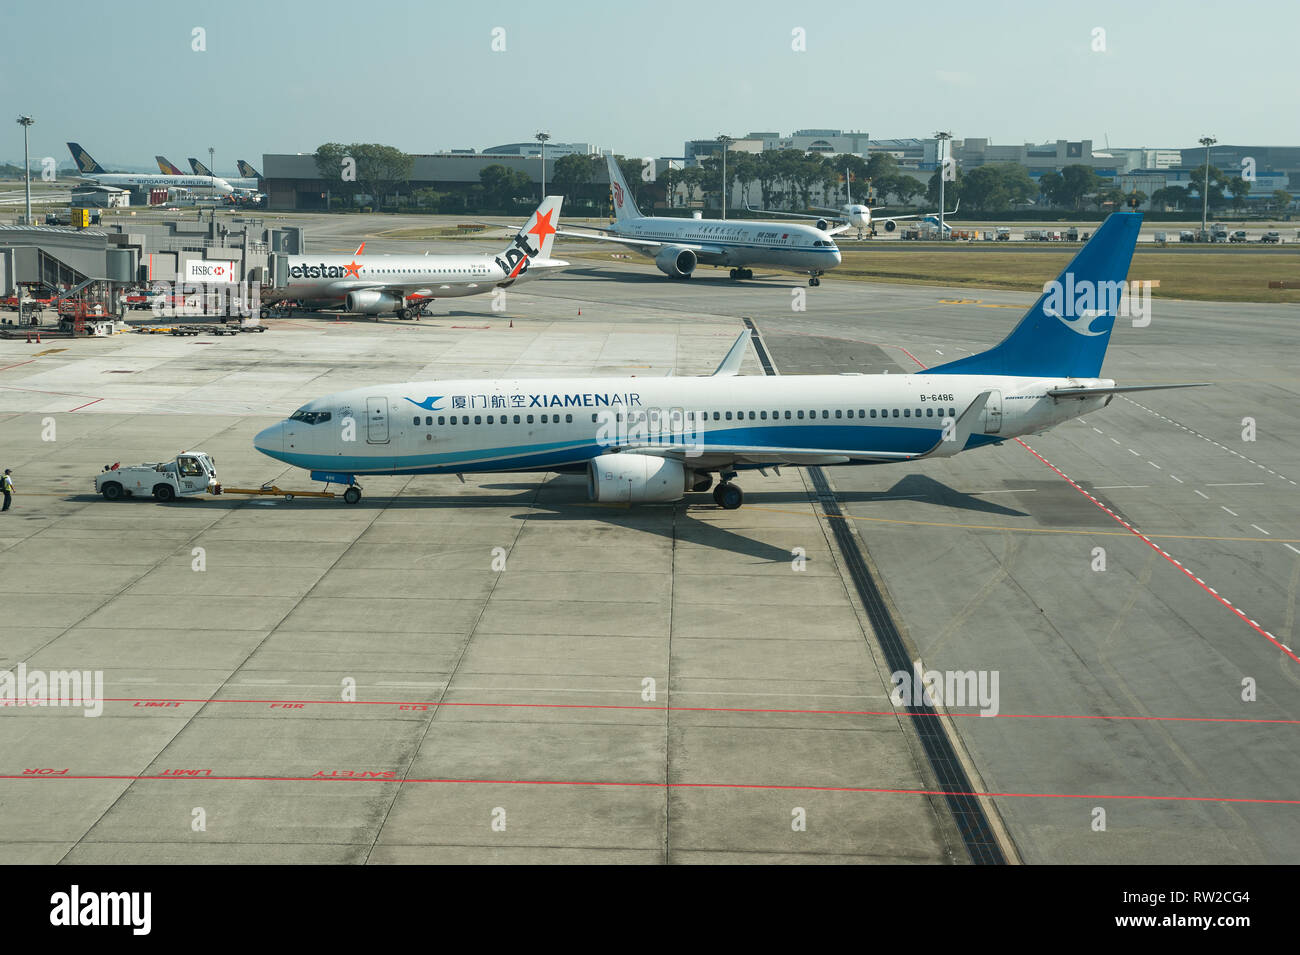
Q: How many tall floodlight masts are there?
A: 6